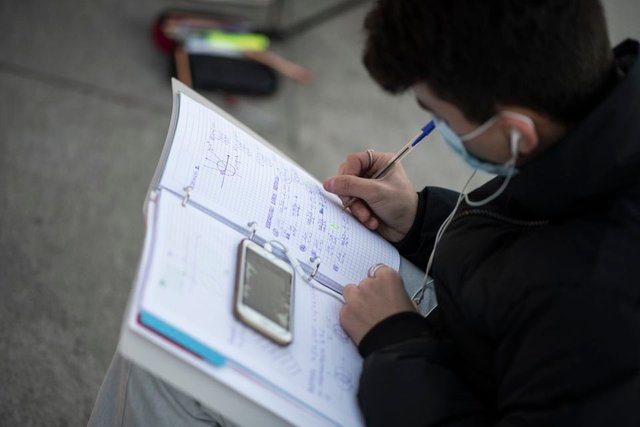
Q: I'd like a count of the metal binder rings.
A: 3